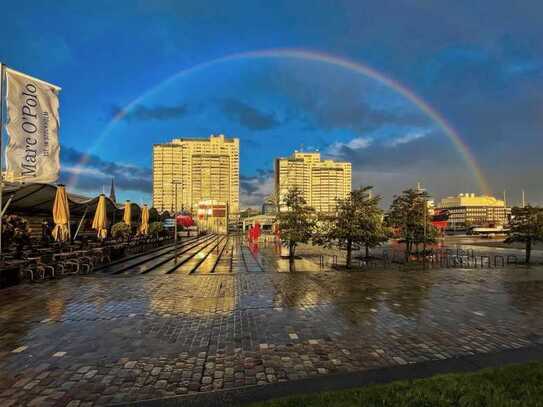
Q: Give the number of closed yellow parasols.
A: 4